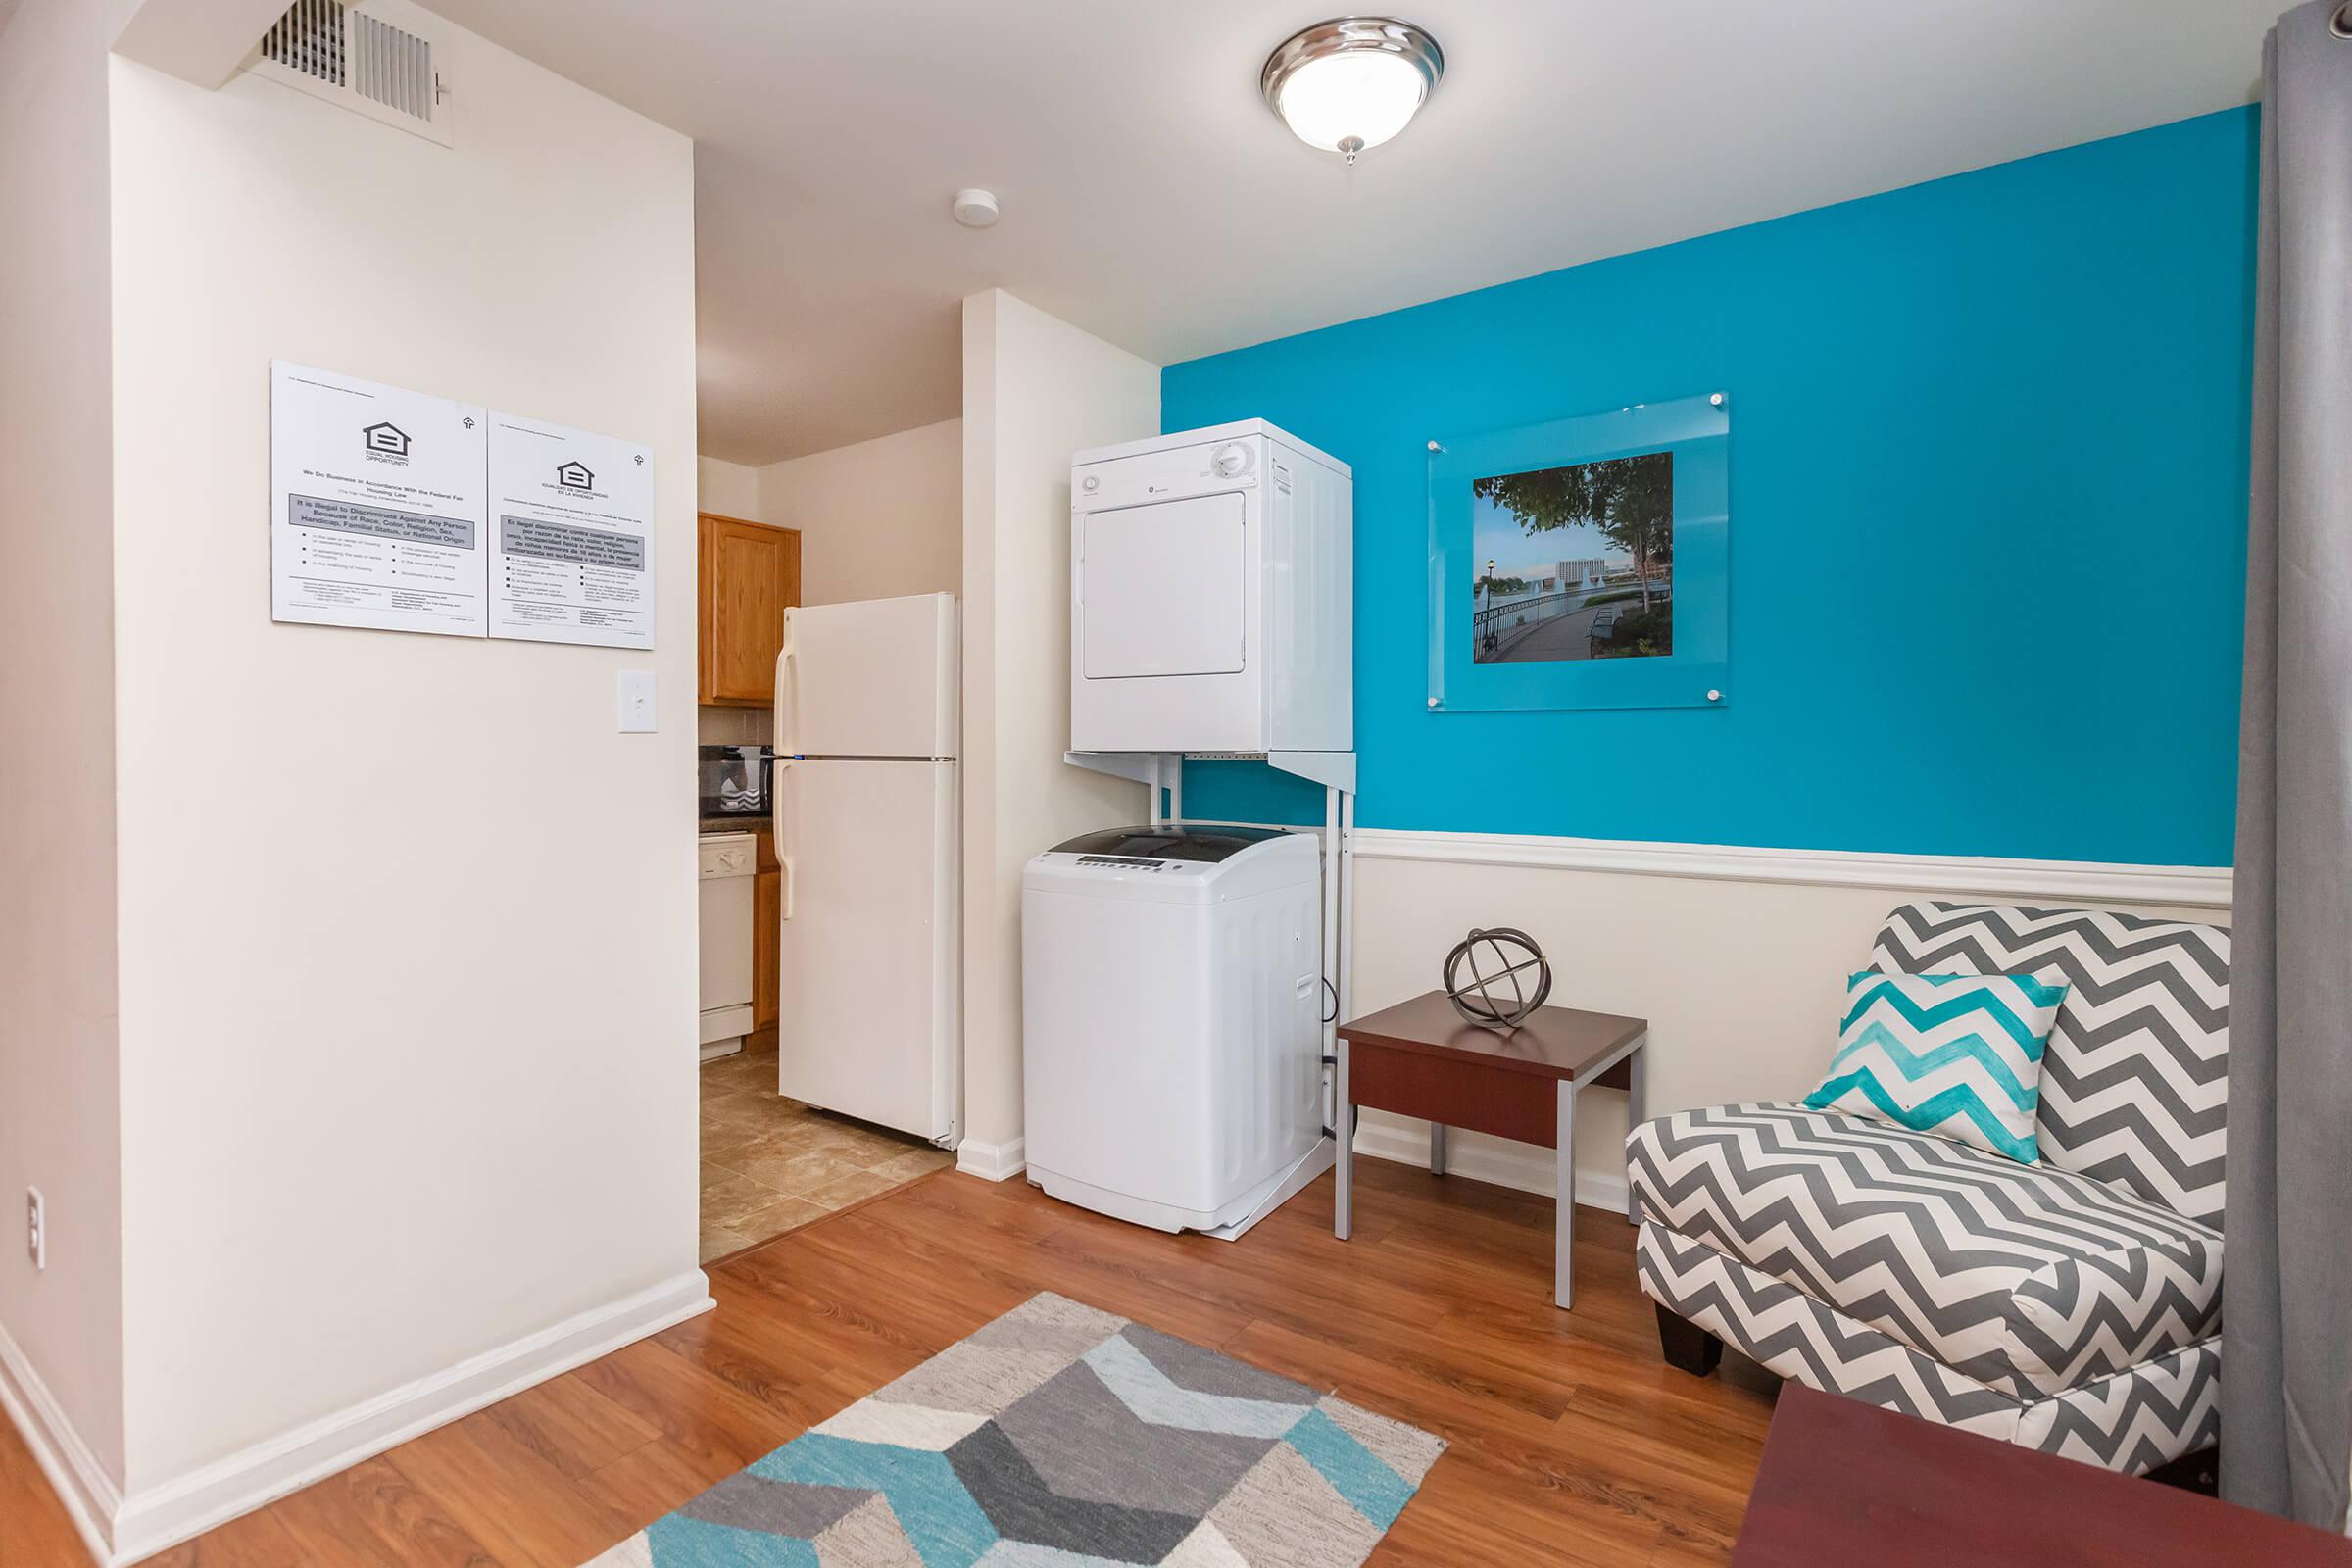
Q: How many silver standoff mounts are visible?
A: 4